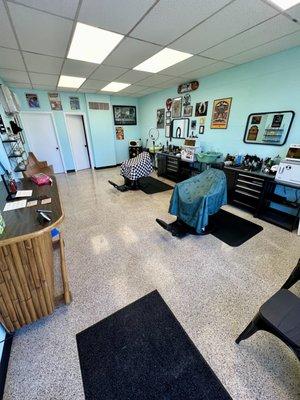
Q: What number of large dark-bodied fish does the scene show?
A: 0